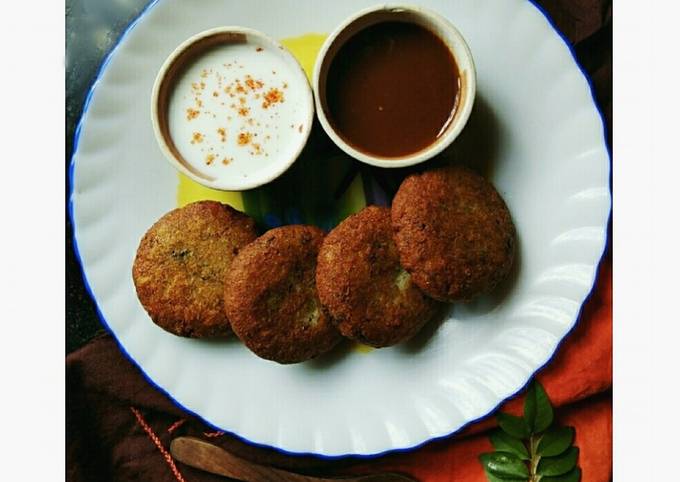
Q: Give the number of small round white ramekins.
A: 2